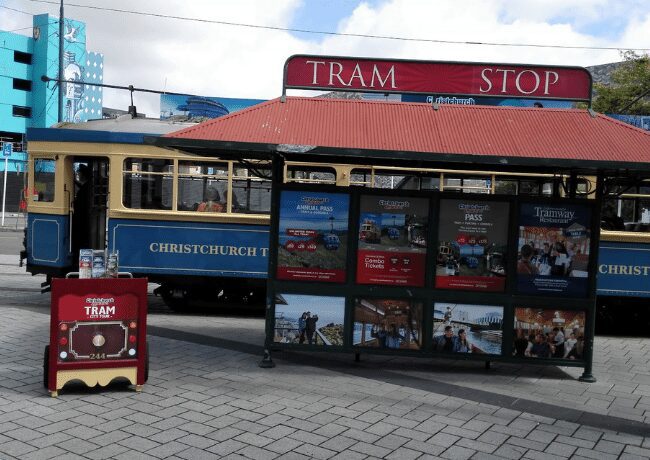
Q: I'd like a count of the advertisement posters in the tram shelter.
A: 8